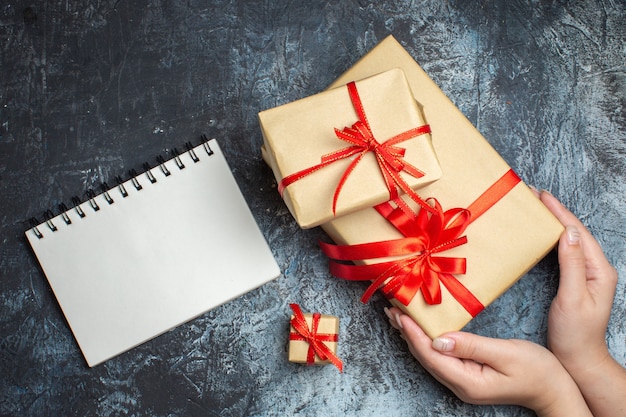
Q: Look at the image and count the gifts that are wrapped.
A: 3